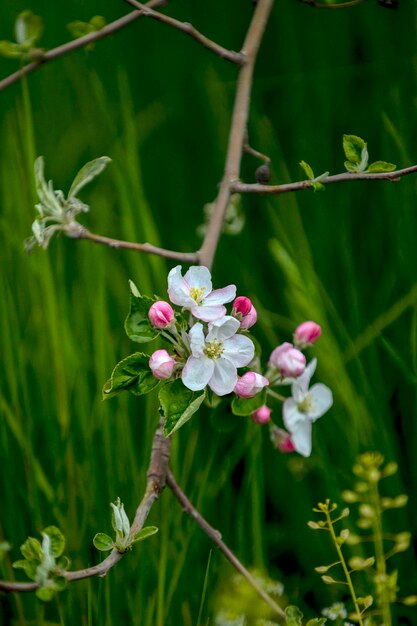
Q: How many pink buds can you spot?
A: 9